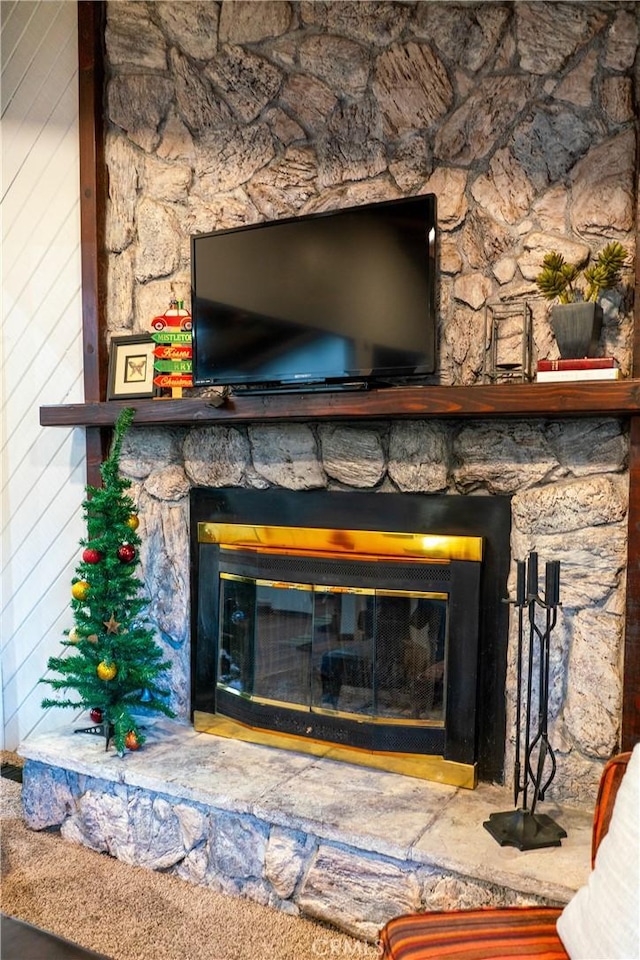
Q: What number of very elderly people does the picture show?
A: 0